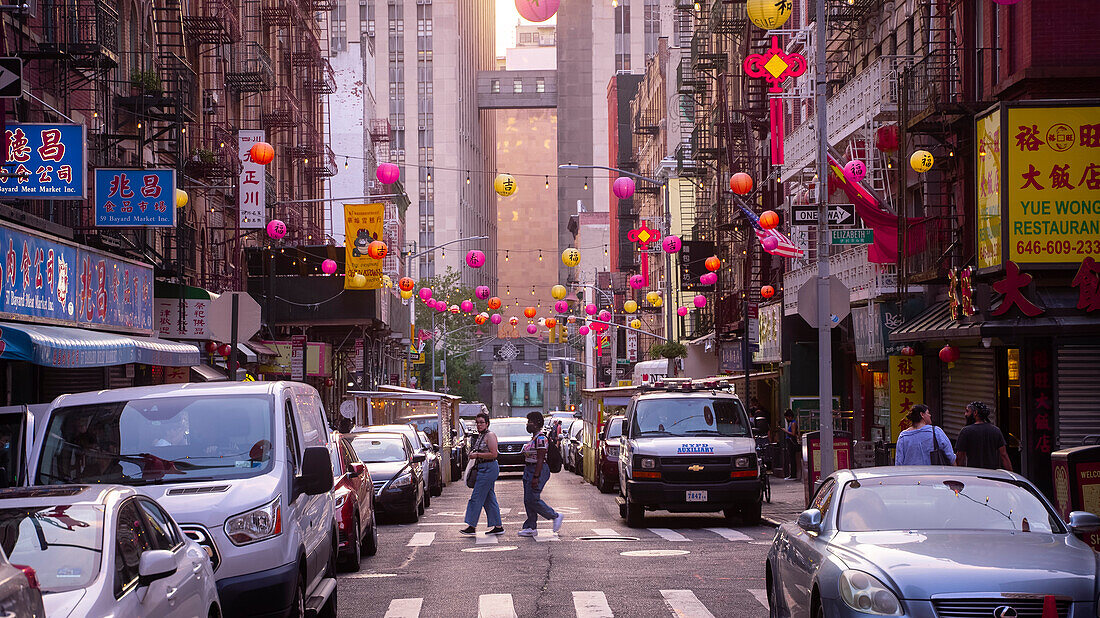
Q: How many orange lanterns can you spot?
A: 11